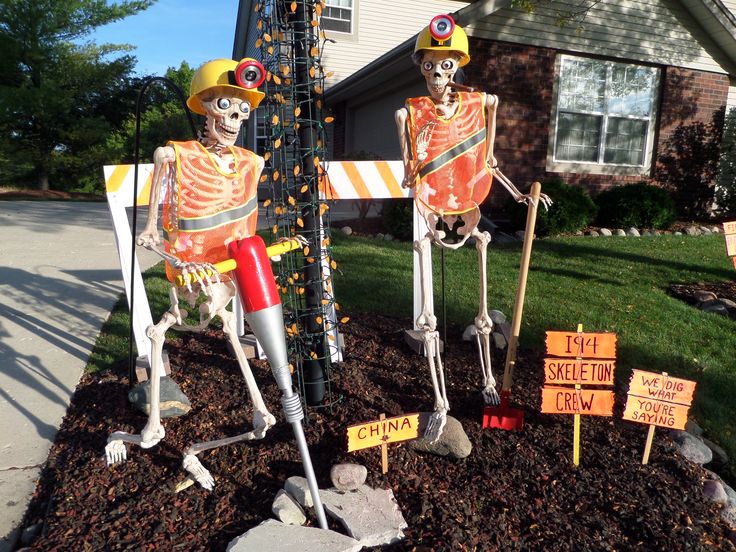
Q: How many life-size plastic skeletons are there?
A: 2